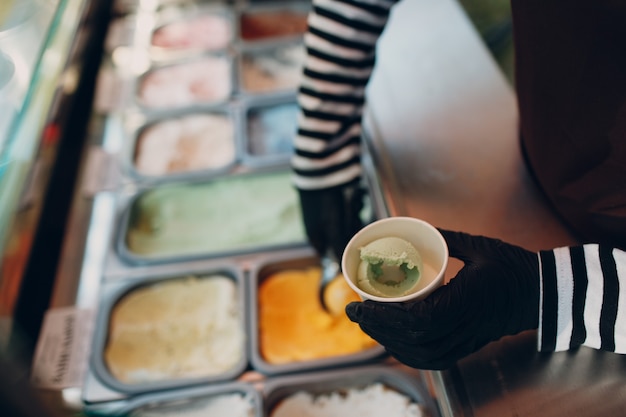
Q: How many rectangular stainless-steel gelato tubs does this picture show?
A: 11